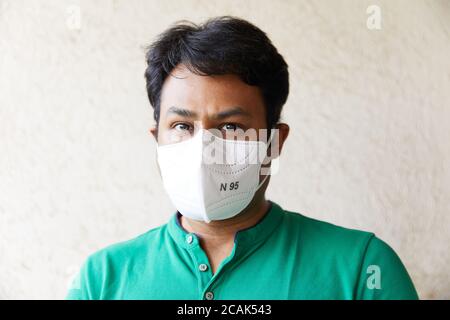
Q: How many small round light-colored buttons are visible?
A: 3